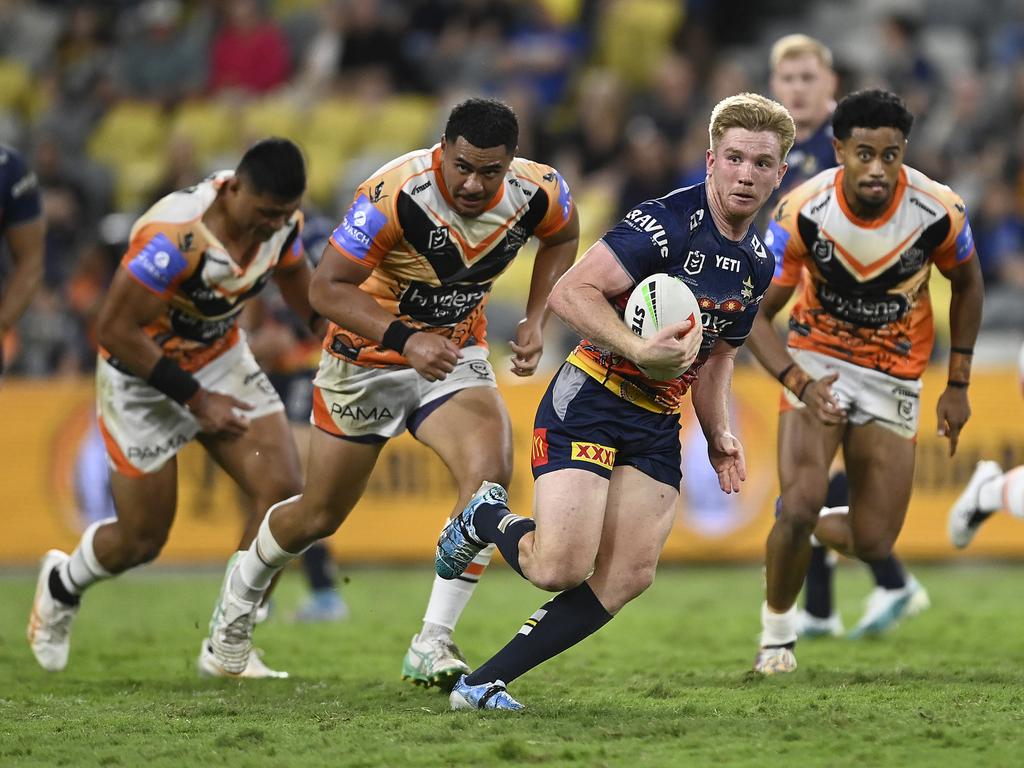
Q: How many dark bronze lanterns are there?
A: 0